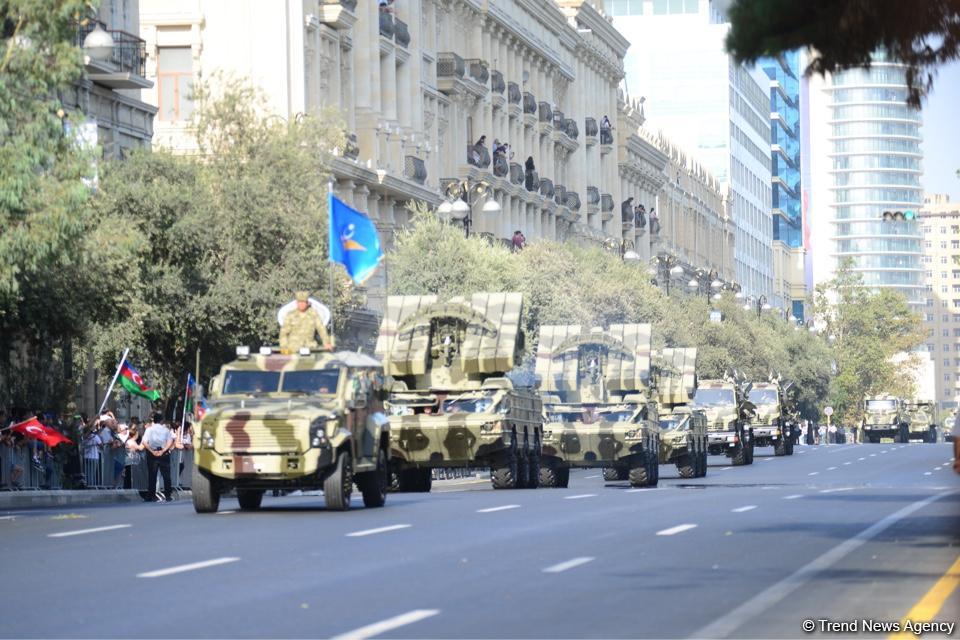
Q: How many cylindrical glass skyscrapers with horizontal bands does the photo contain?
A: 1